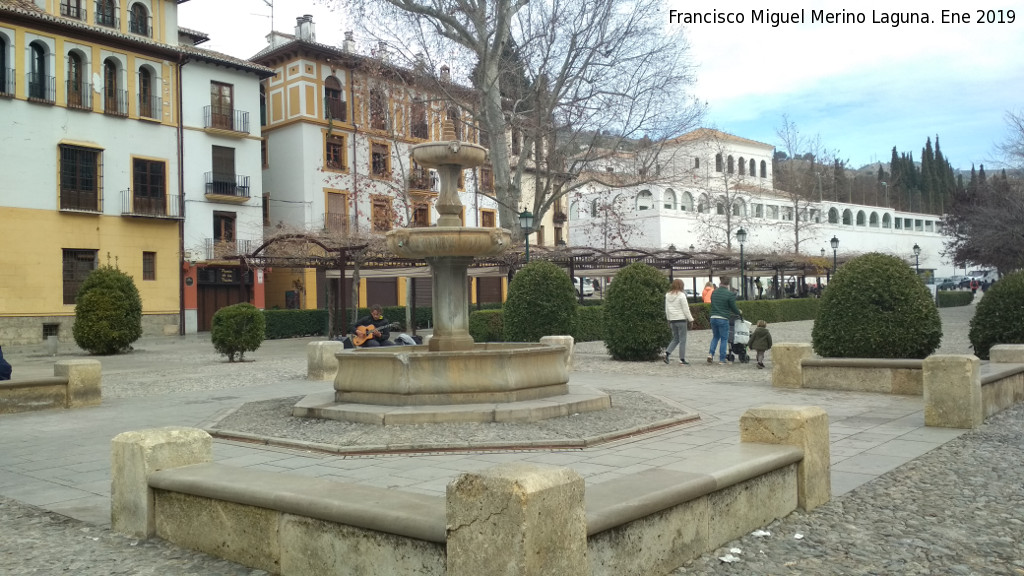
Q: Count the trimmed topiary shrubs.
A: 6